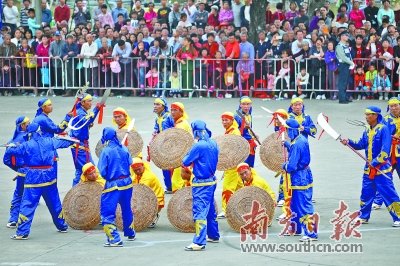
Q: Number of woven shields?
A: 8